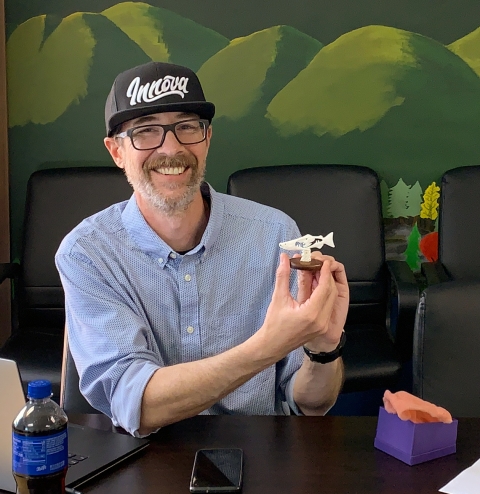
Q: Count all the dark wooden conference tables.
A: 1